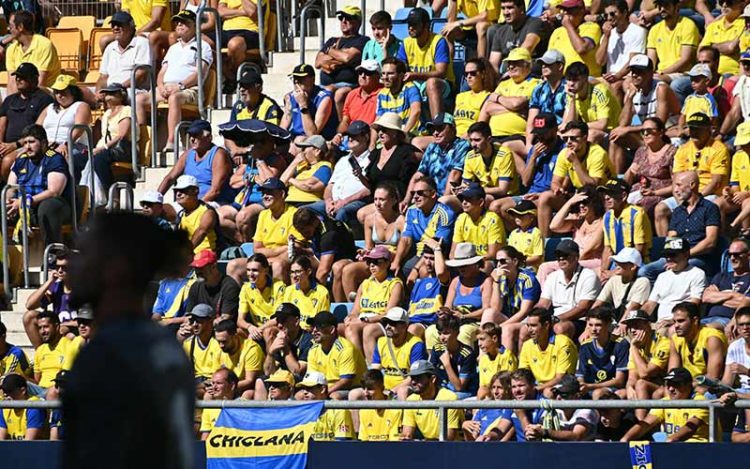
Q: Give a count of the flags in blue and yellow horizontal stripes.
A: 1